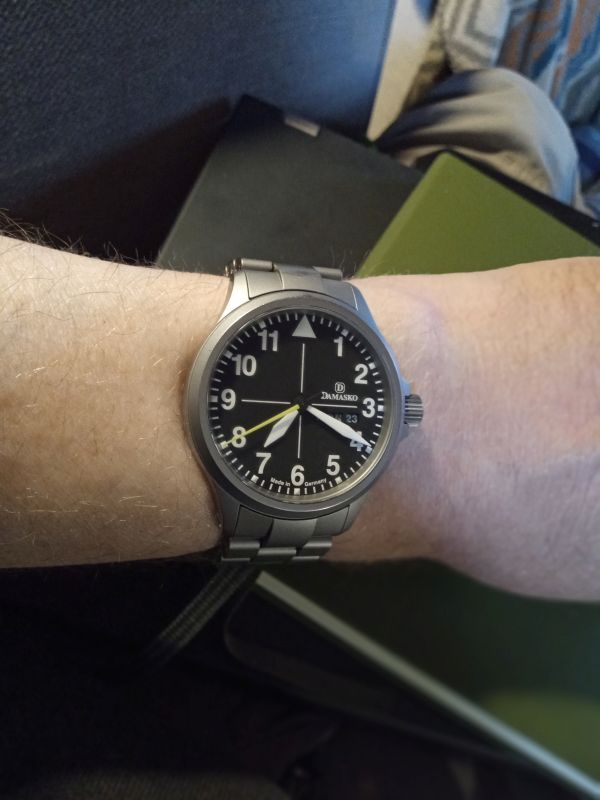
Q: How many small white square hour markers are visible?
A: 11